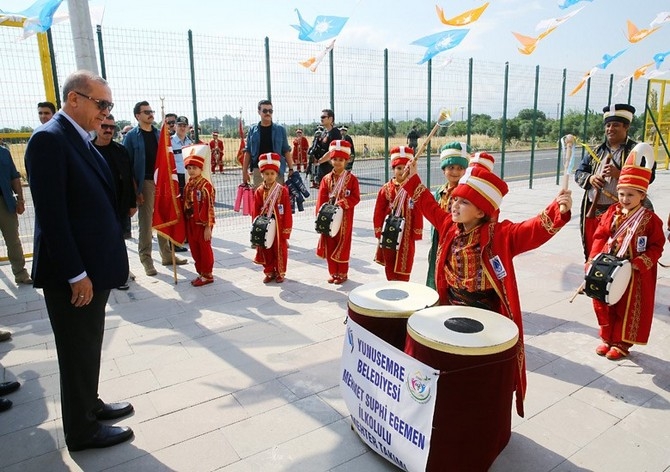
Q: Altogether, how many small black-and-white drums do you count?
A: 4